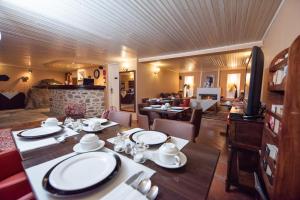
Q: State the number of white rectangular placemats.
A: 4